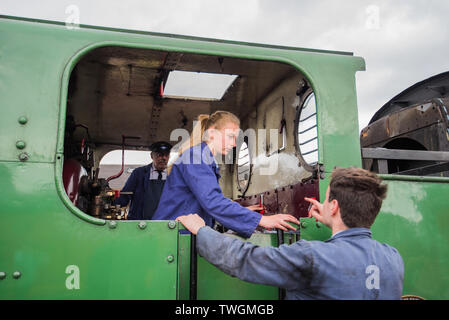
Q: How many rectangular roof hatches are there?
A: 1